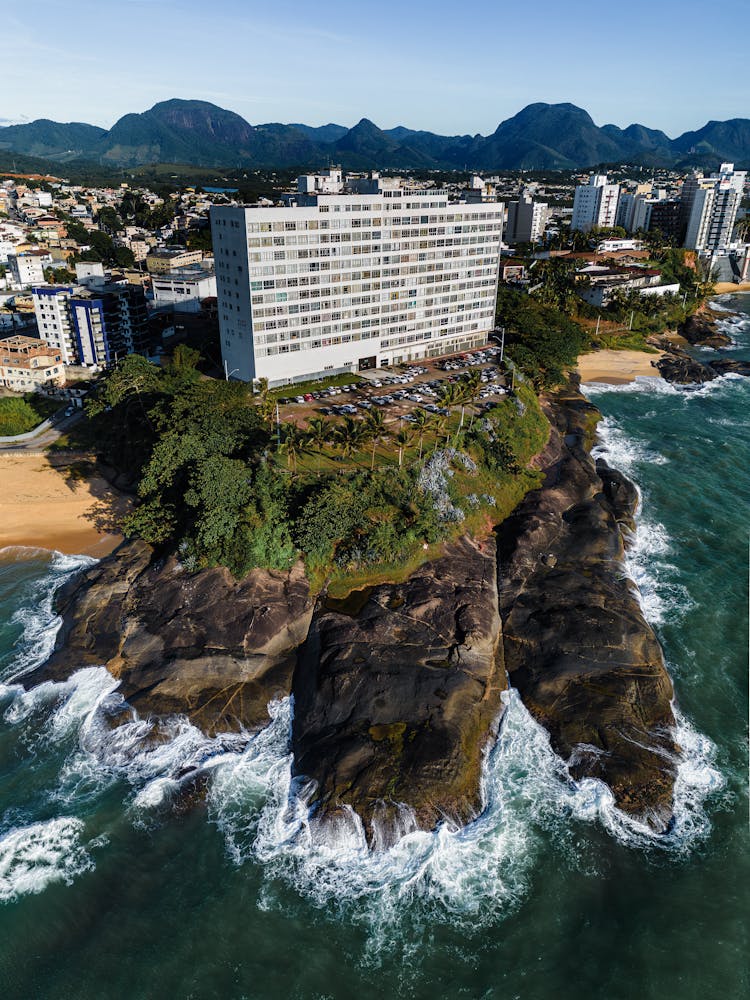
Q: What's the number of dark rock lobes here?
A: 3